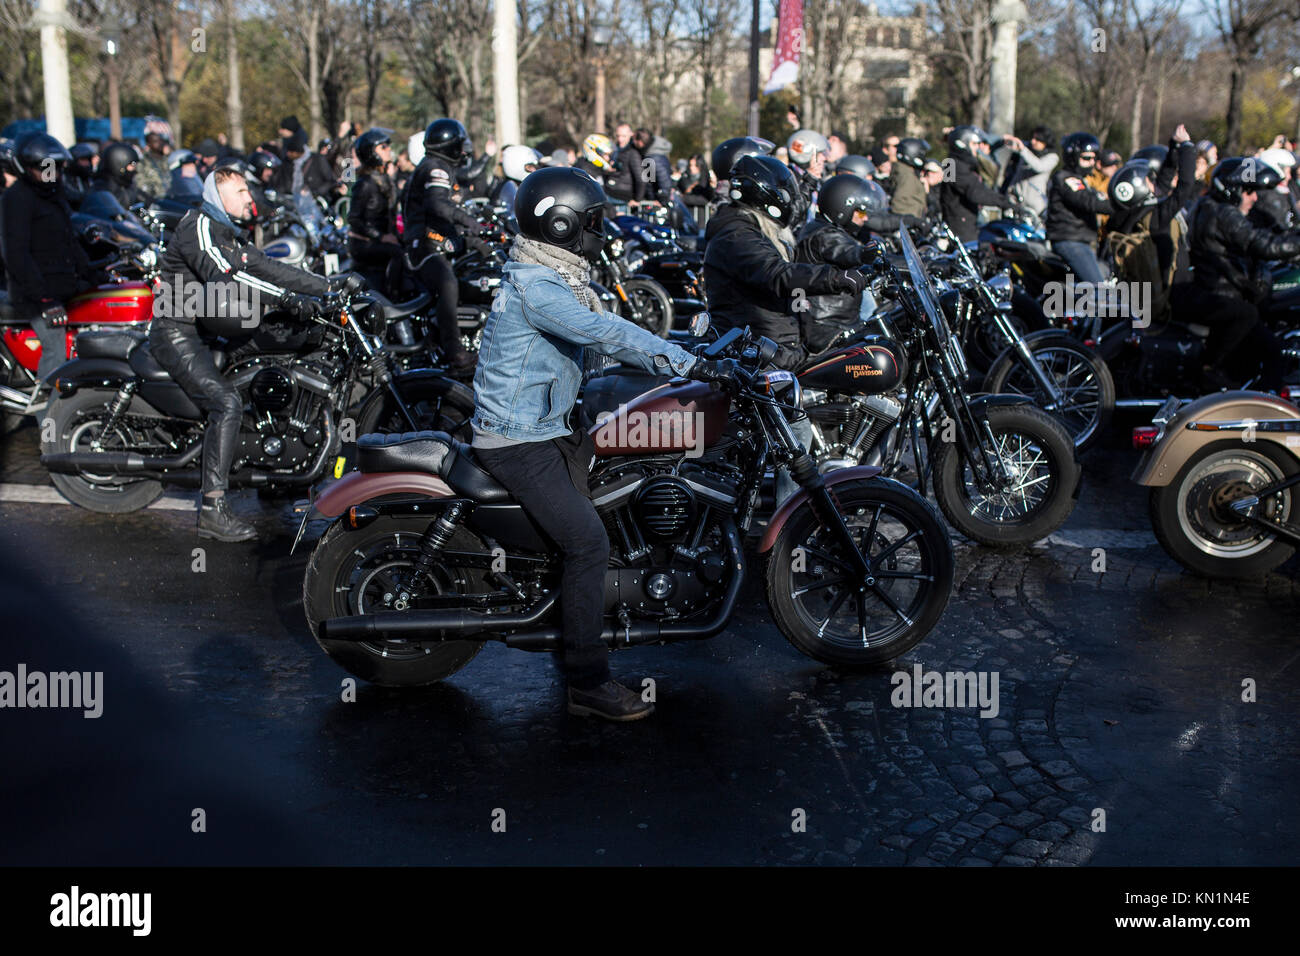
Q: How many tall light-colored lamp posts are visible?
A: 3